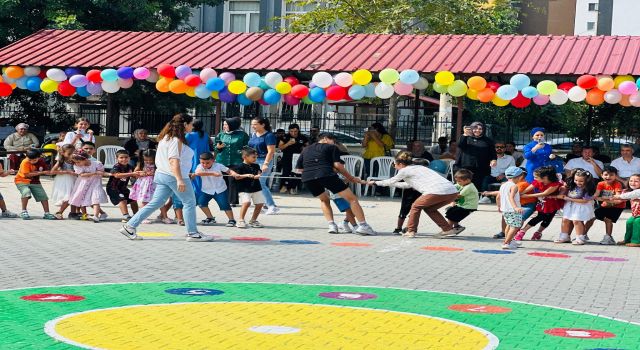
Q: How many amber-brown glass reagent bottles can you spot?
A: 0